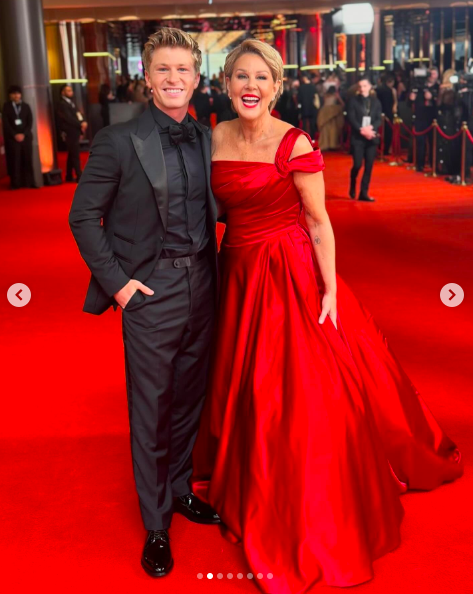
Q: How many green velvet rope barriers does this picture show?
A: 0